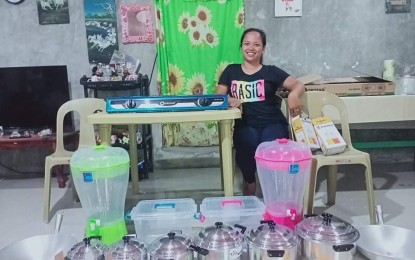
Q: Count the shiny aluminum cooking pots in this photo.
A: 6